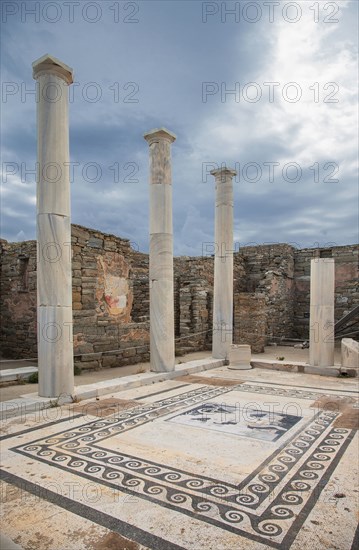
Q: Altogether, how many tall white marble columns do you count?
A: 3